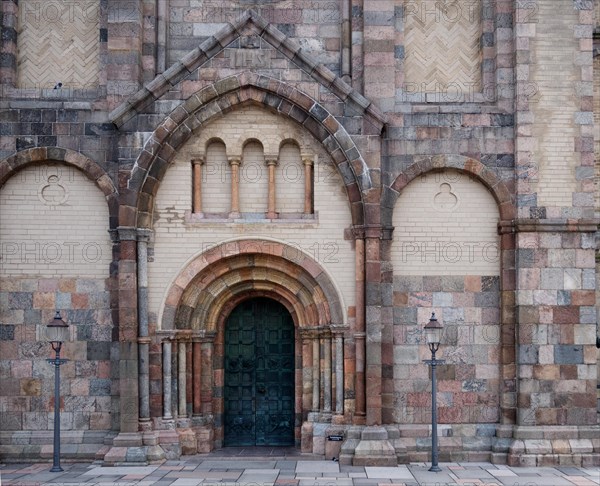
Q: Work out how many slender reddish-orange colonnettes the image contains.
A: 4